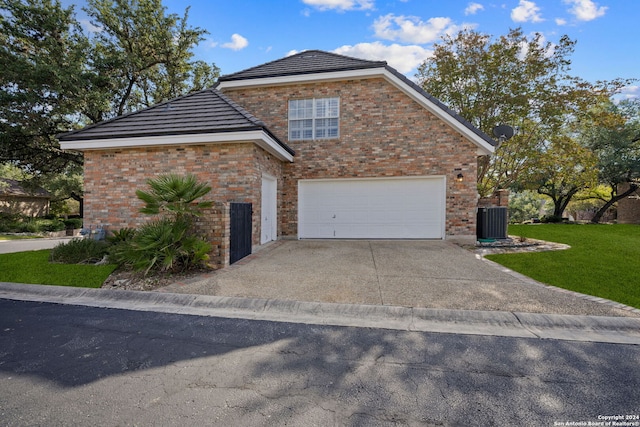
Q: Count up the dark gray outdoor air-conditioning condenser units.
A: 1